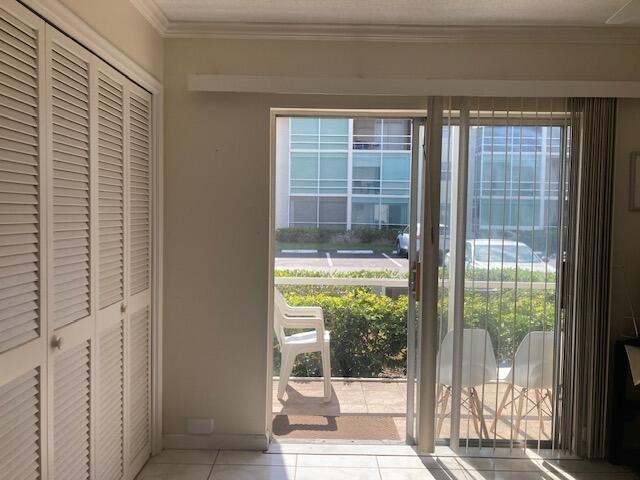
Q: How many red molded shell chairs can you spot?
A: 0